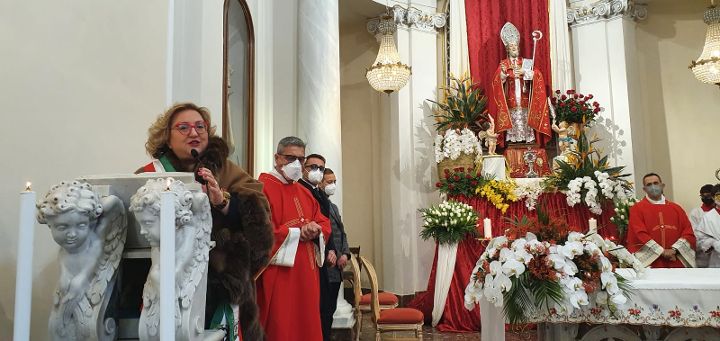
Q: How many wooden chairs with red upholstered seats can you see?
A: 2